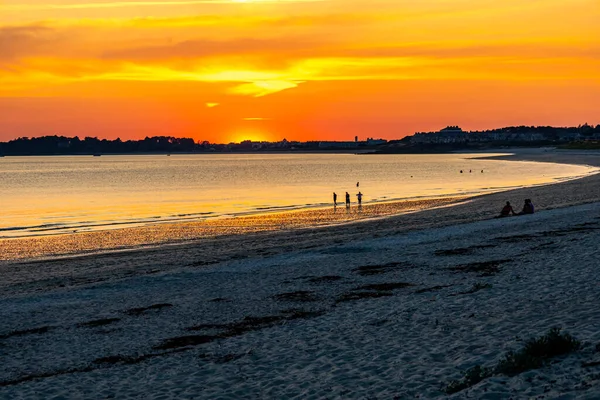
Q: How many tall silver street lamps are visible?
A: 0